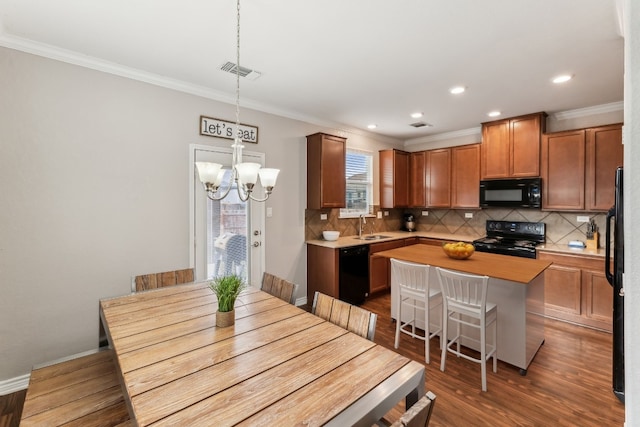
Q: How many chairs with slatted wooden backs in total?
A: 4